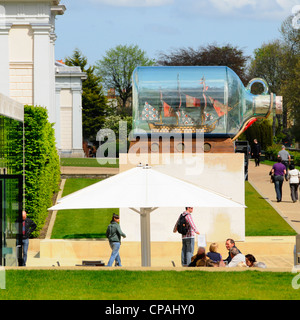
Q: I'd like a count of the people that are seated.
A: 5